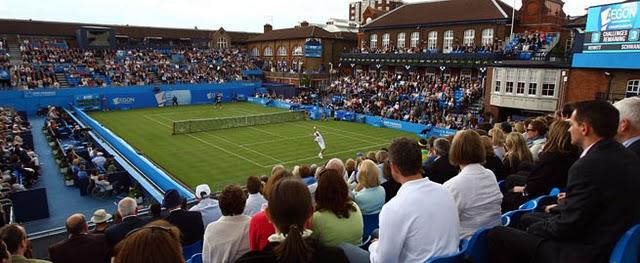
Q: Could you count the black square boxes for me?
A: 1